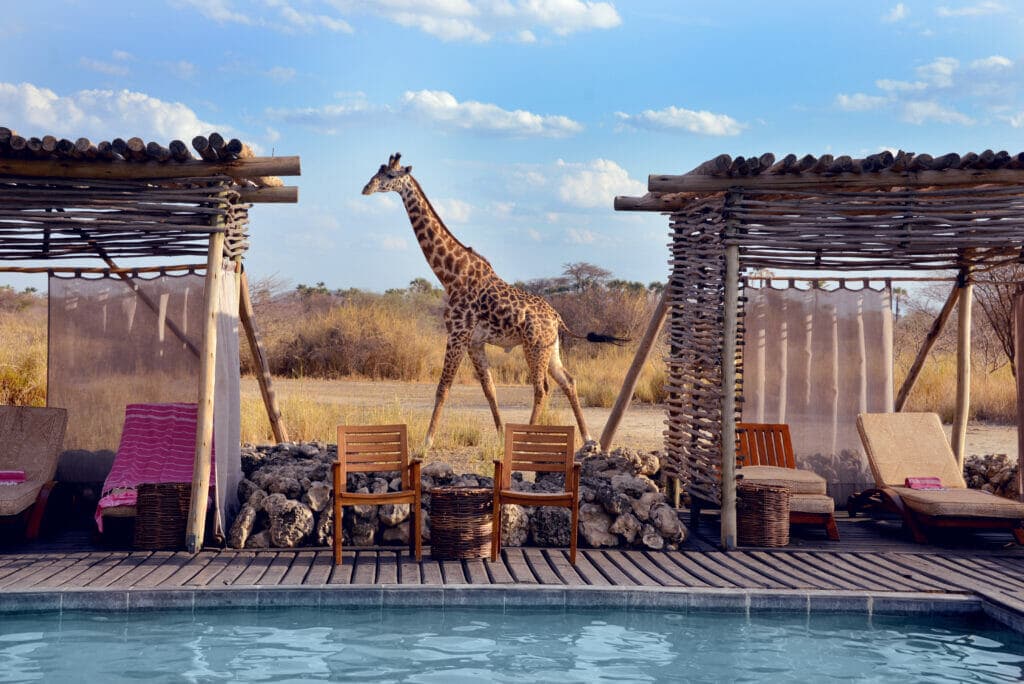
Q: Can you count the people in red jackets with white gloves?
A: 0